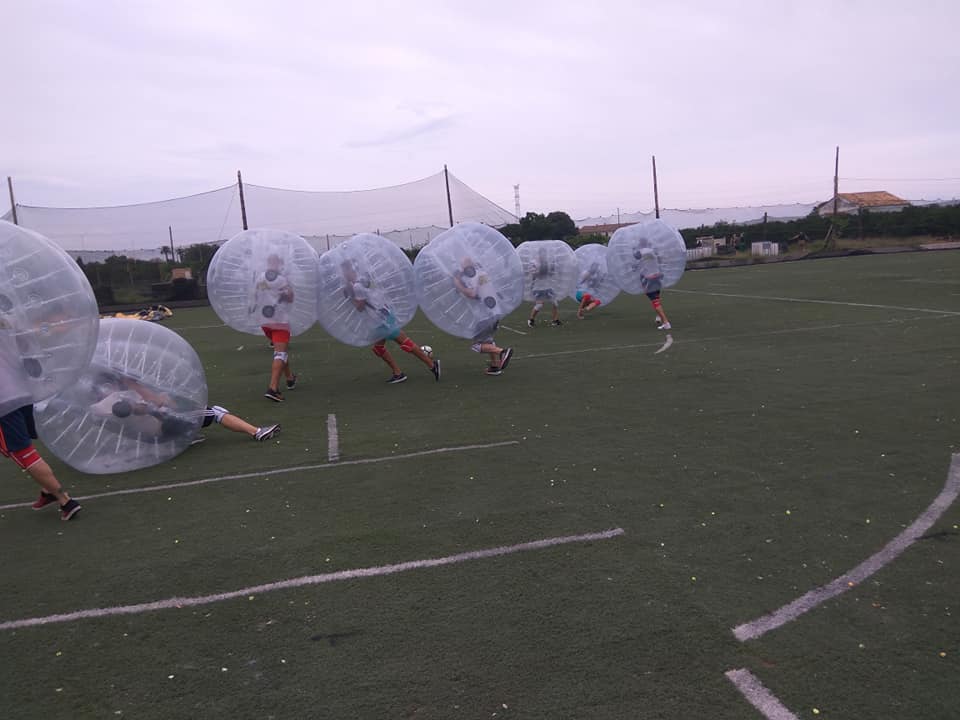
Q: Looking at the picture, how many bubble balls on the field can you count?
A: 8